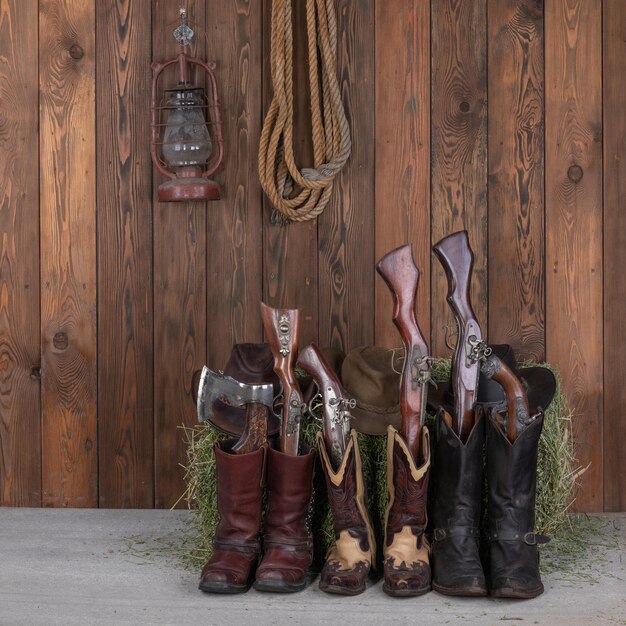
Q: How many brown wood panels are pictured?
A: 12